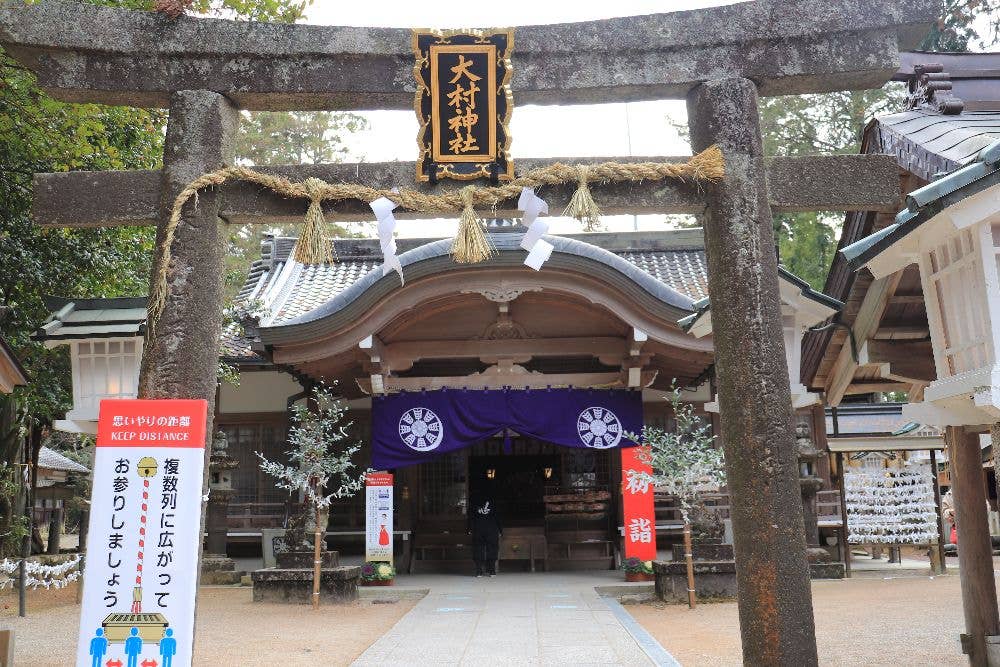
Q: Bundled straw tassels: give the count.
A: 3